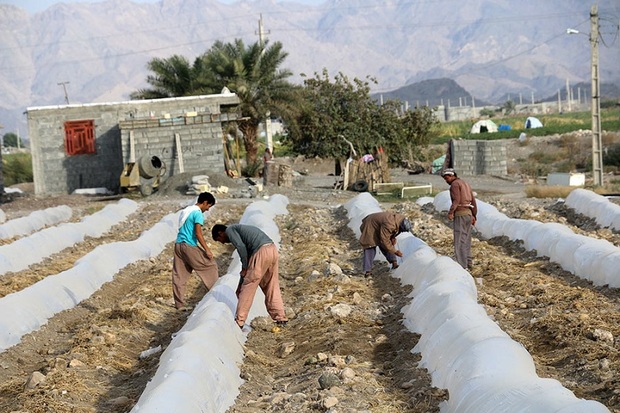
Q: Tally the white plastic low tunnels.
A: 7